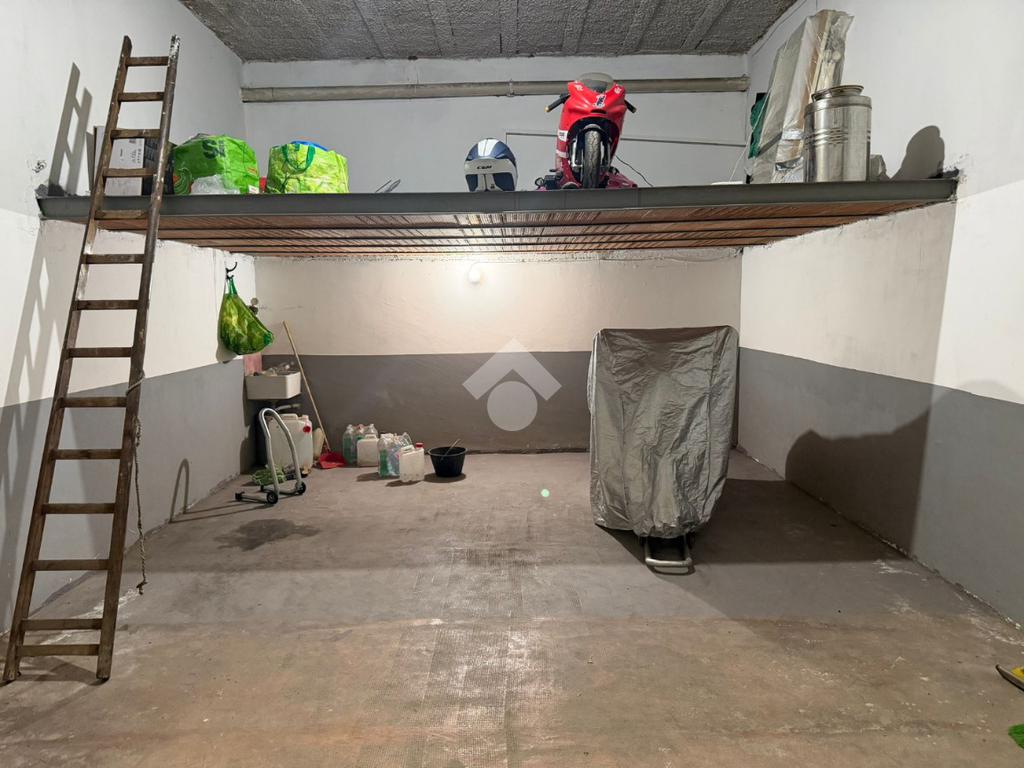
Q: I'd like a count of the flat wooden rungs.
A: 14